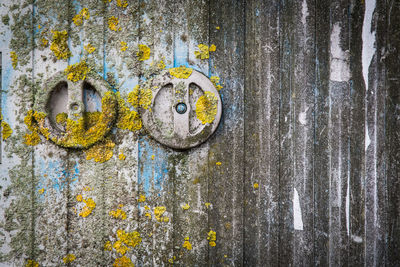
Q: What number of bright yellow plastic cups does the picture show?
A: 0